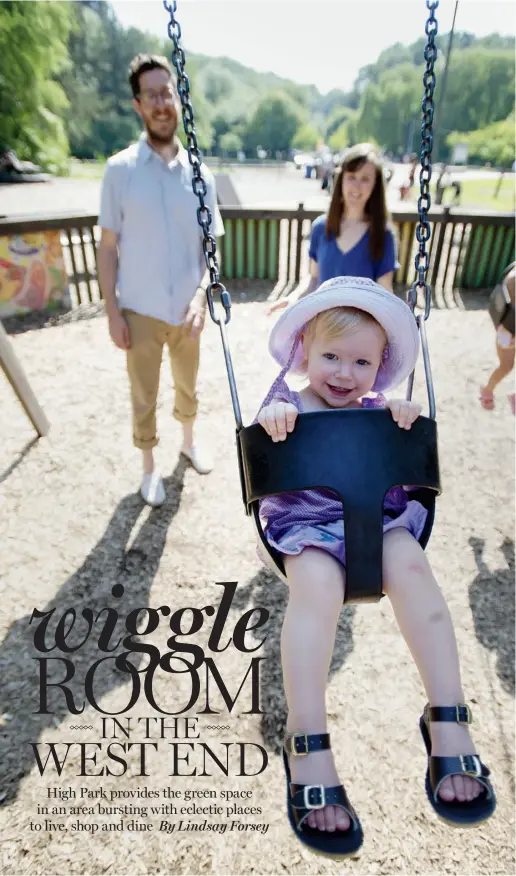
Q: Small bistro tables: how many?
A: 0